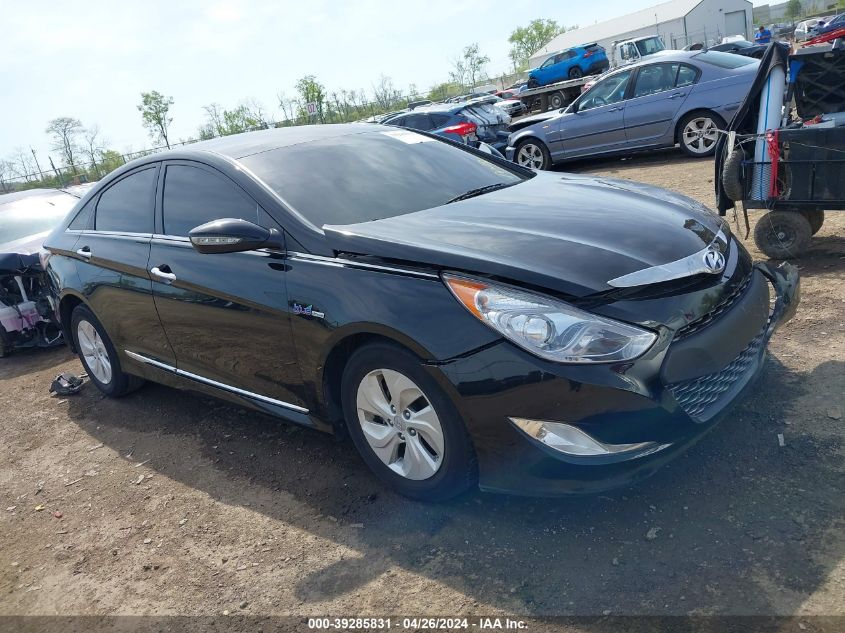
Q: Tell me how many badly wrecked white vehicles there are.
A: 1